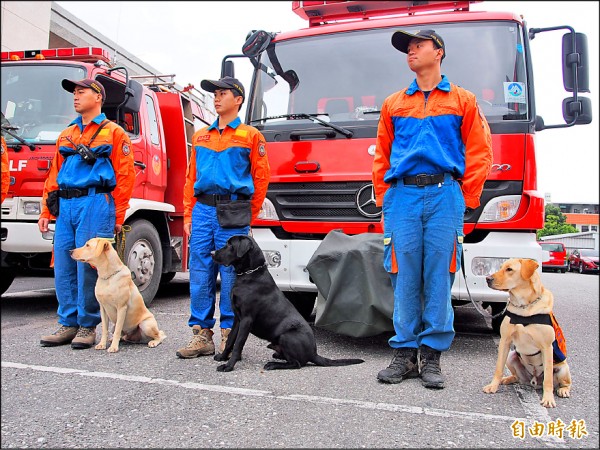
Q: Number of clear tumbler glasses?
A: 0